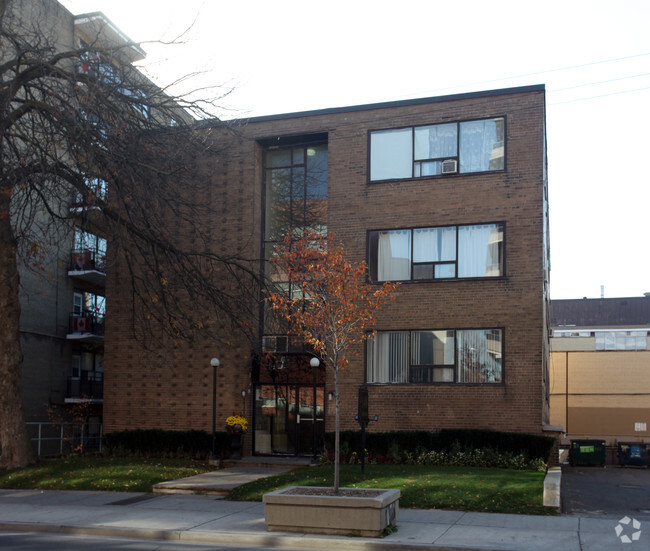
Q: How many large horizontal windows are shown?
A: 3